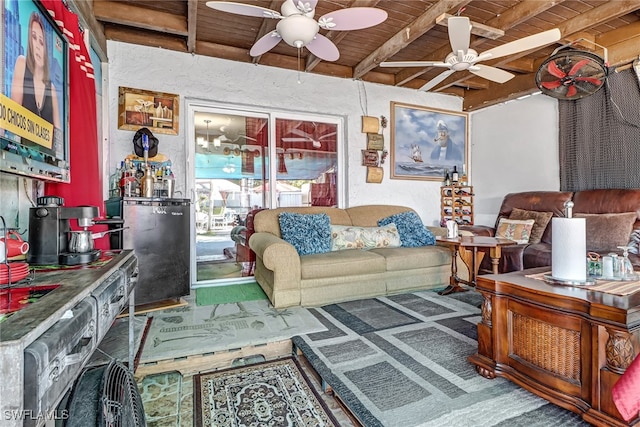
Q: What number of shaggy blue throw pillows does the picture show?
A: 2